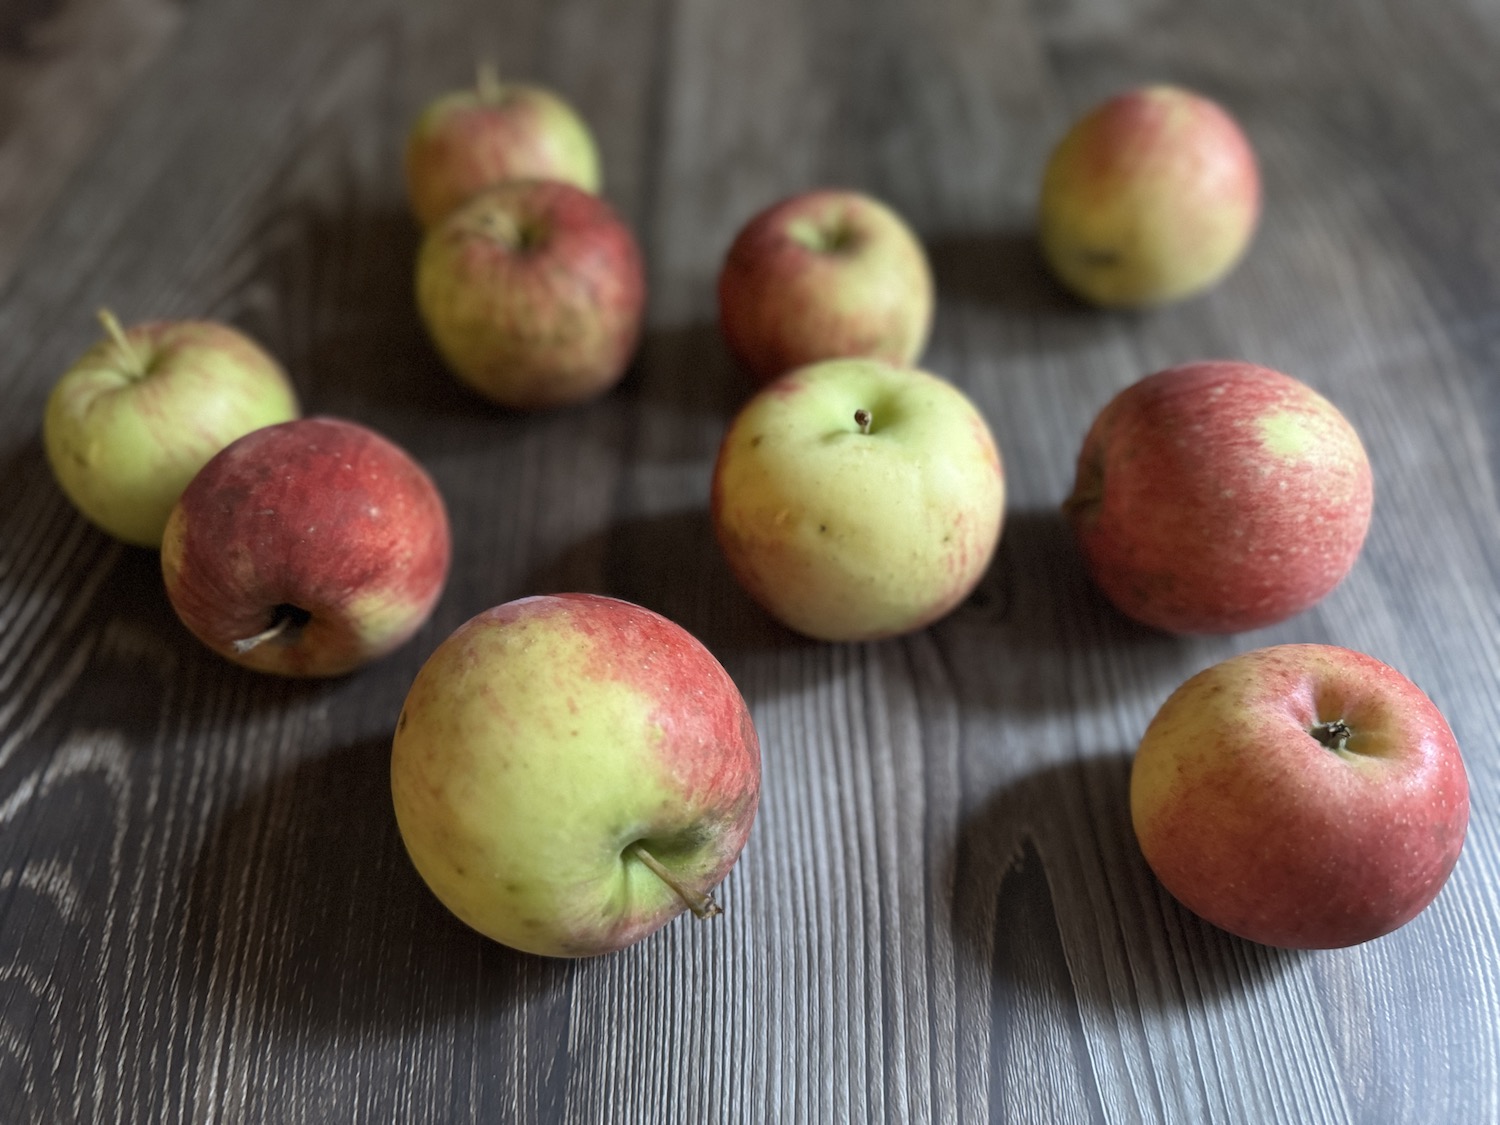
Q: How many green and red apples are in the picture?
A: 10